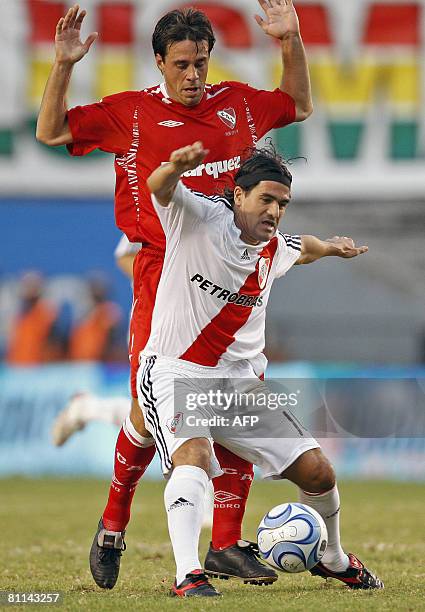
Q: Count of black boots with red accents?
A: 2